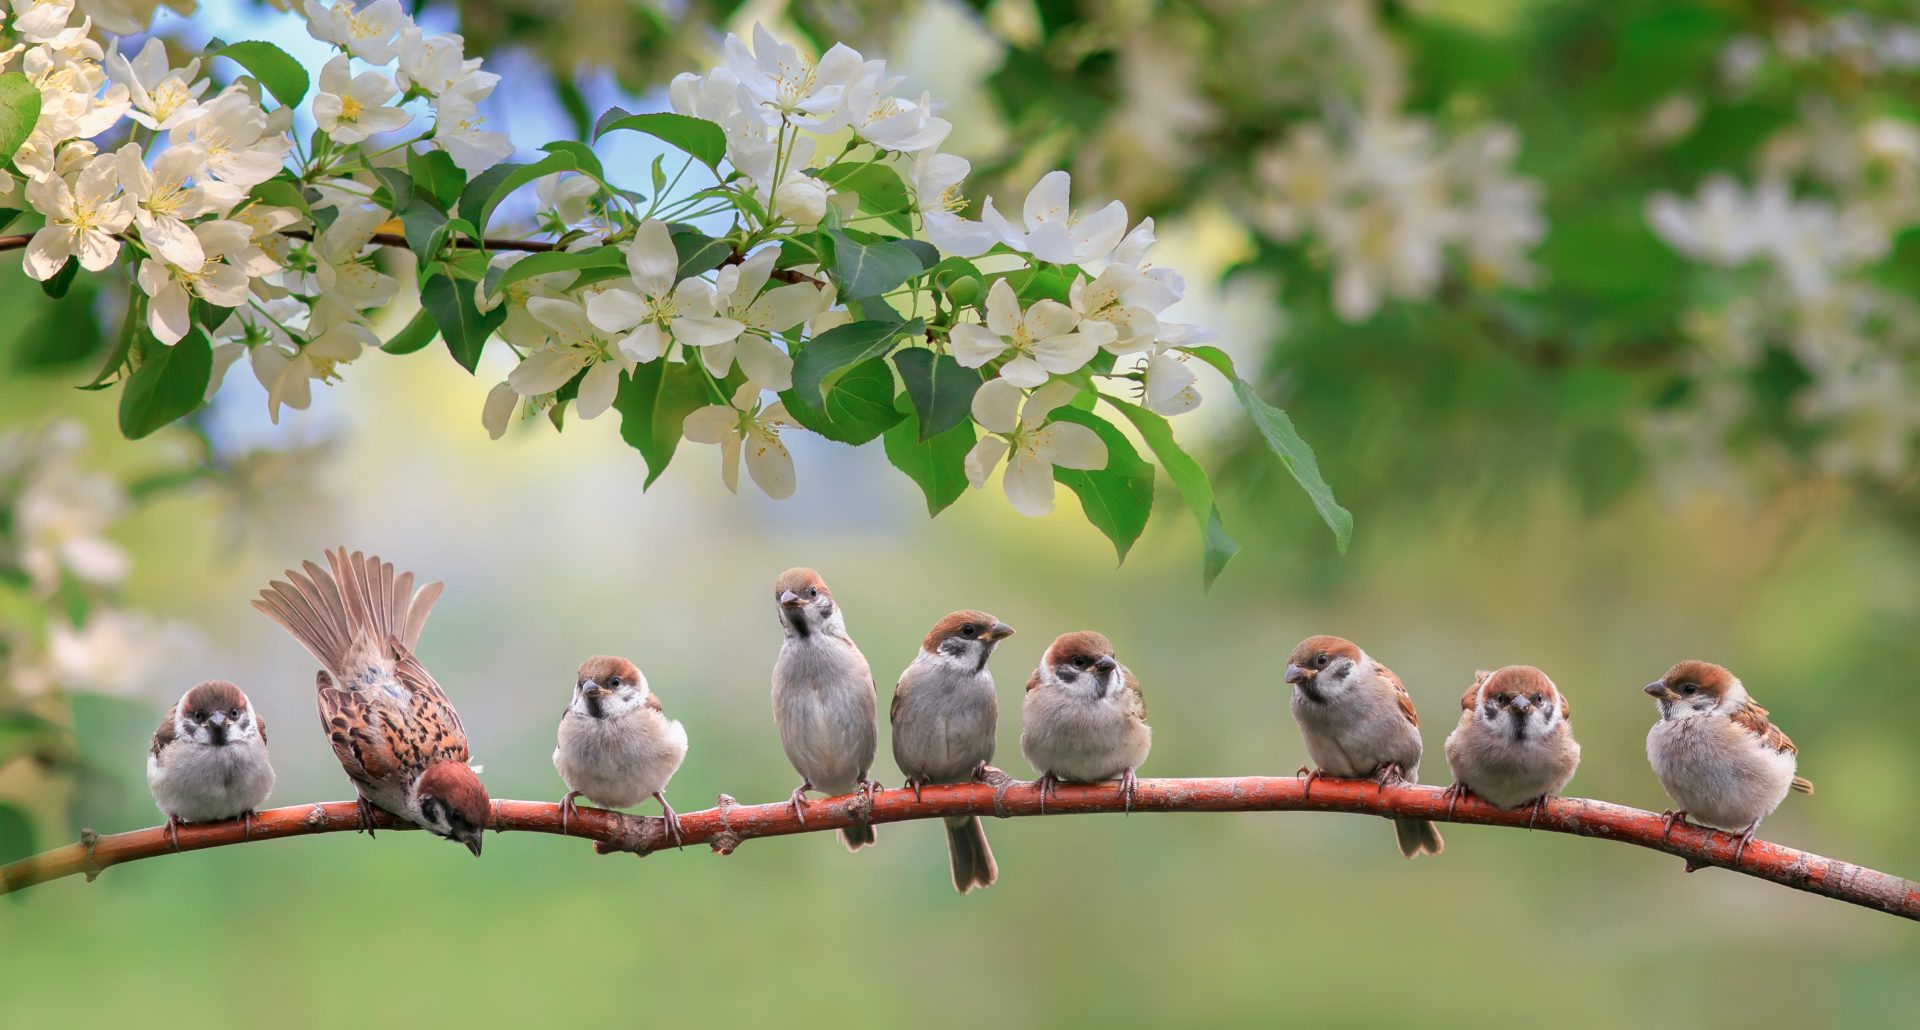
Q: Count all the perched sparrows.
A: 9